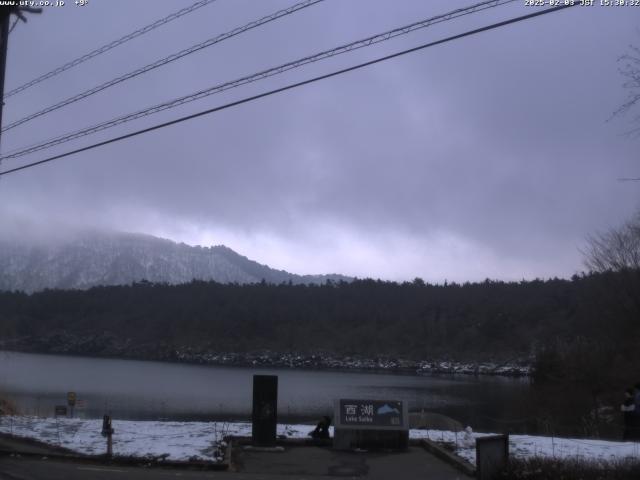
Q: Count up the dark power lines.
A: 4